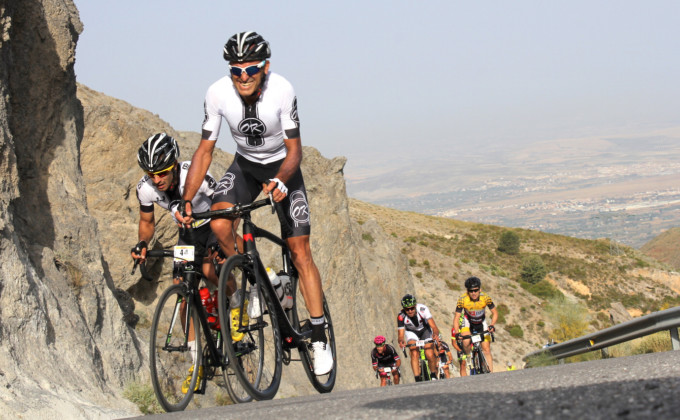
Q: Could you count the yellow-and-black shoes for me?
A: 2